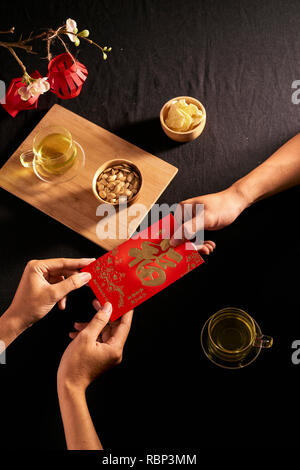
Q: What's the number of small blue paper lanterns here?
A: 0